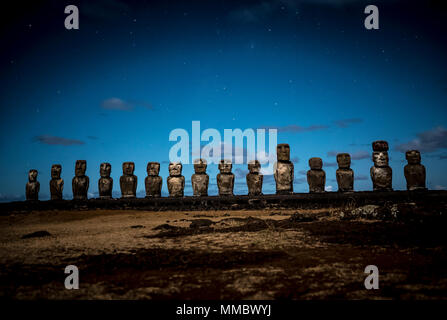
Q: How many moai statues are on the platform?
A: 15